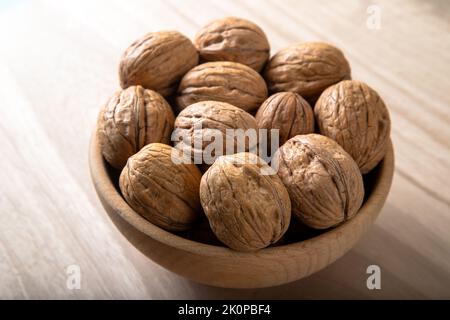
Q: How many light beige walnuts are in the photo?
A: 11